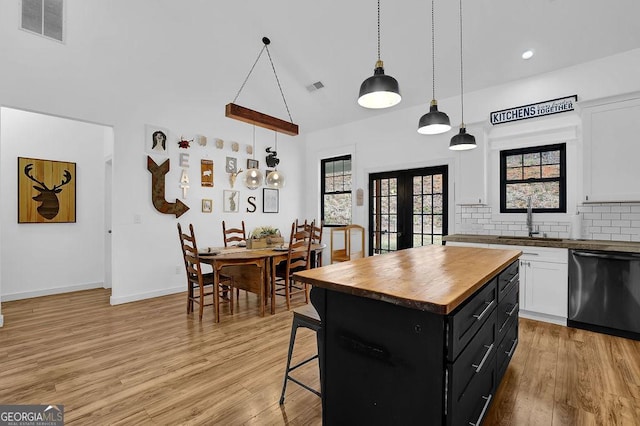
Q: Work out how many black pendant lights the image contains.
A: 3